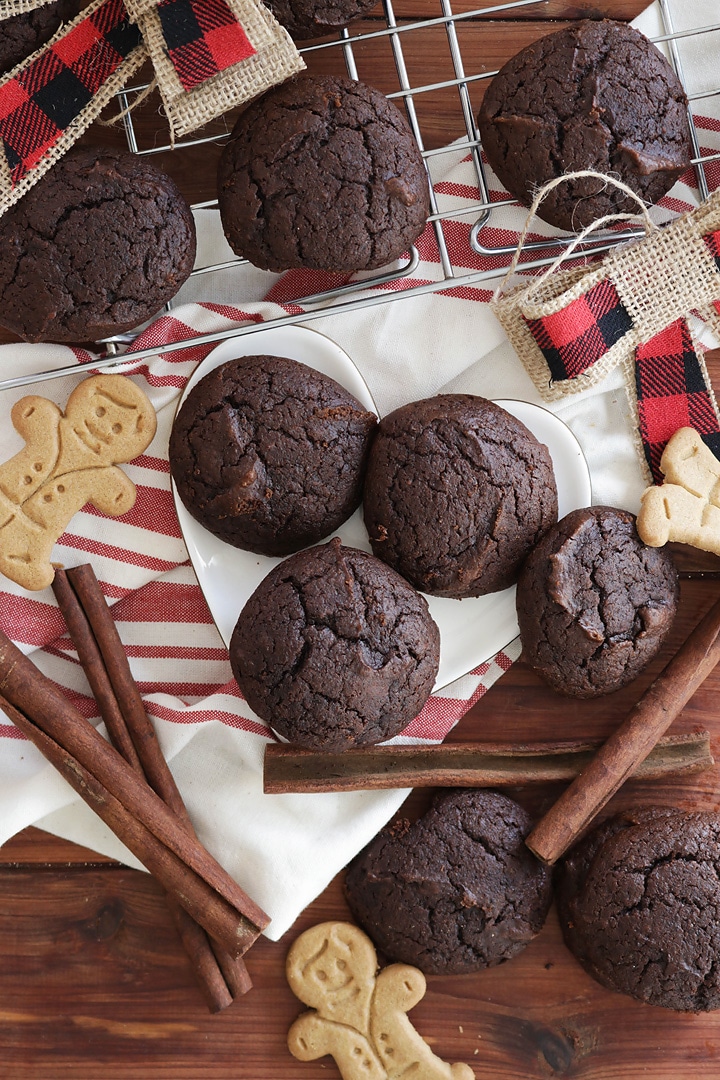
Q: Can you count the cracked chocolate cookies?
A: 11